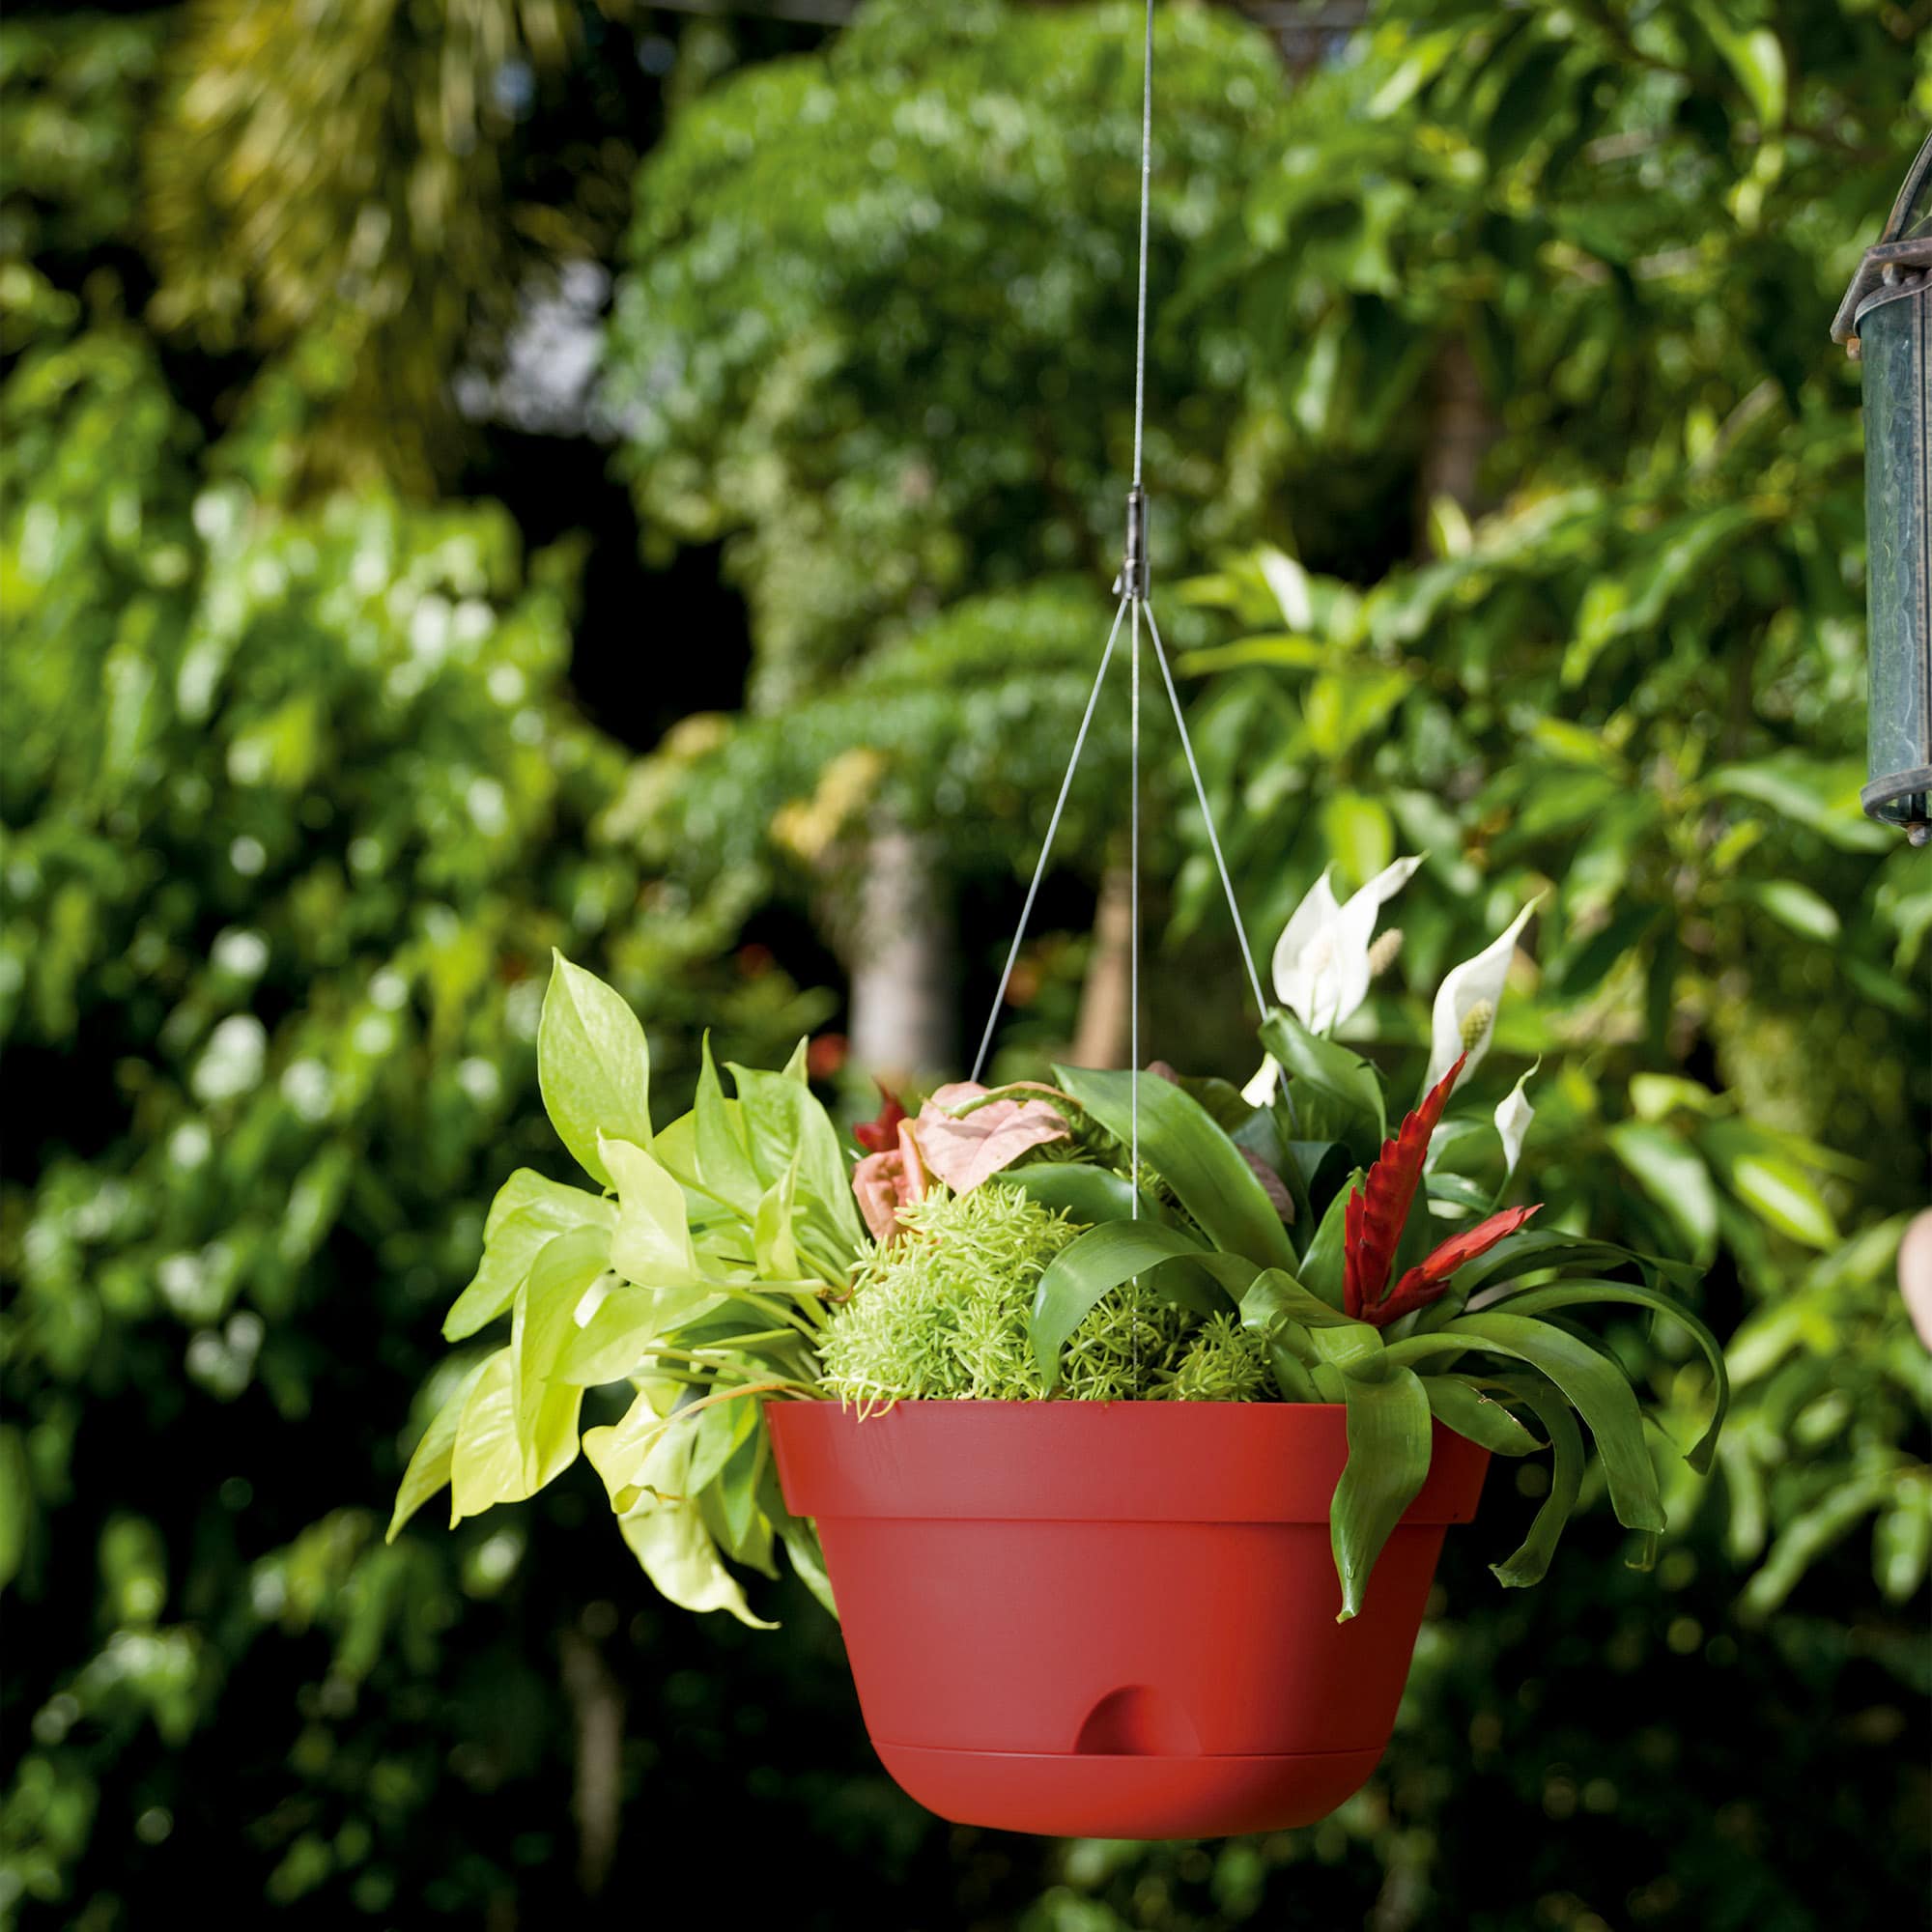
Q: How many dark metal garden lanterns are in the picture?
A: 1